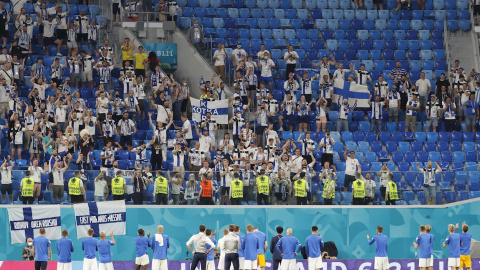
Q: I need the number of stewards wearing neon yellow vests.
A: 10